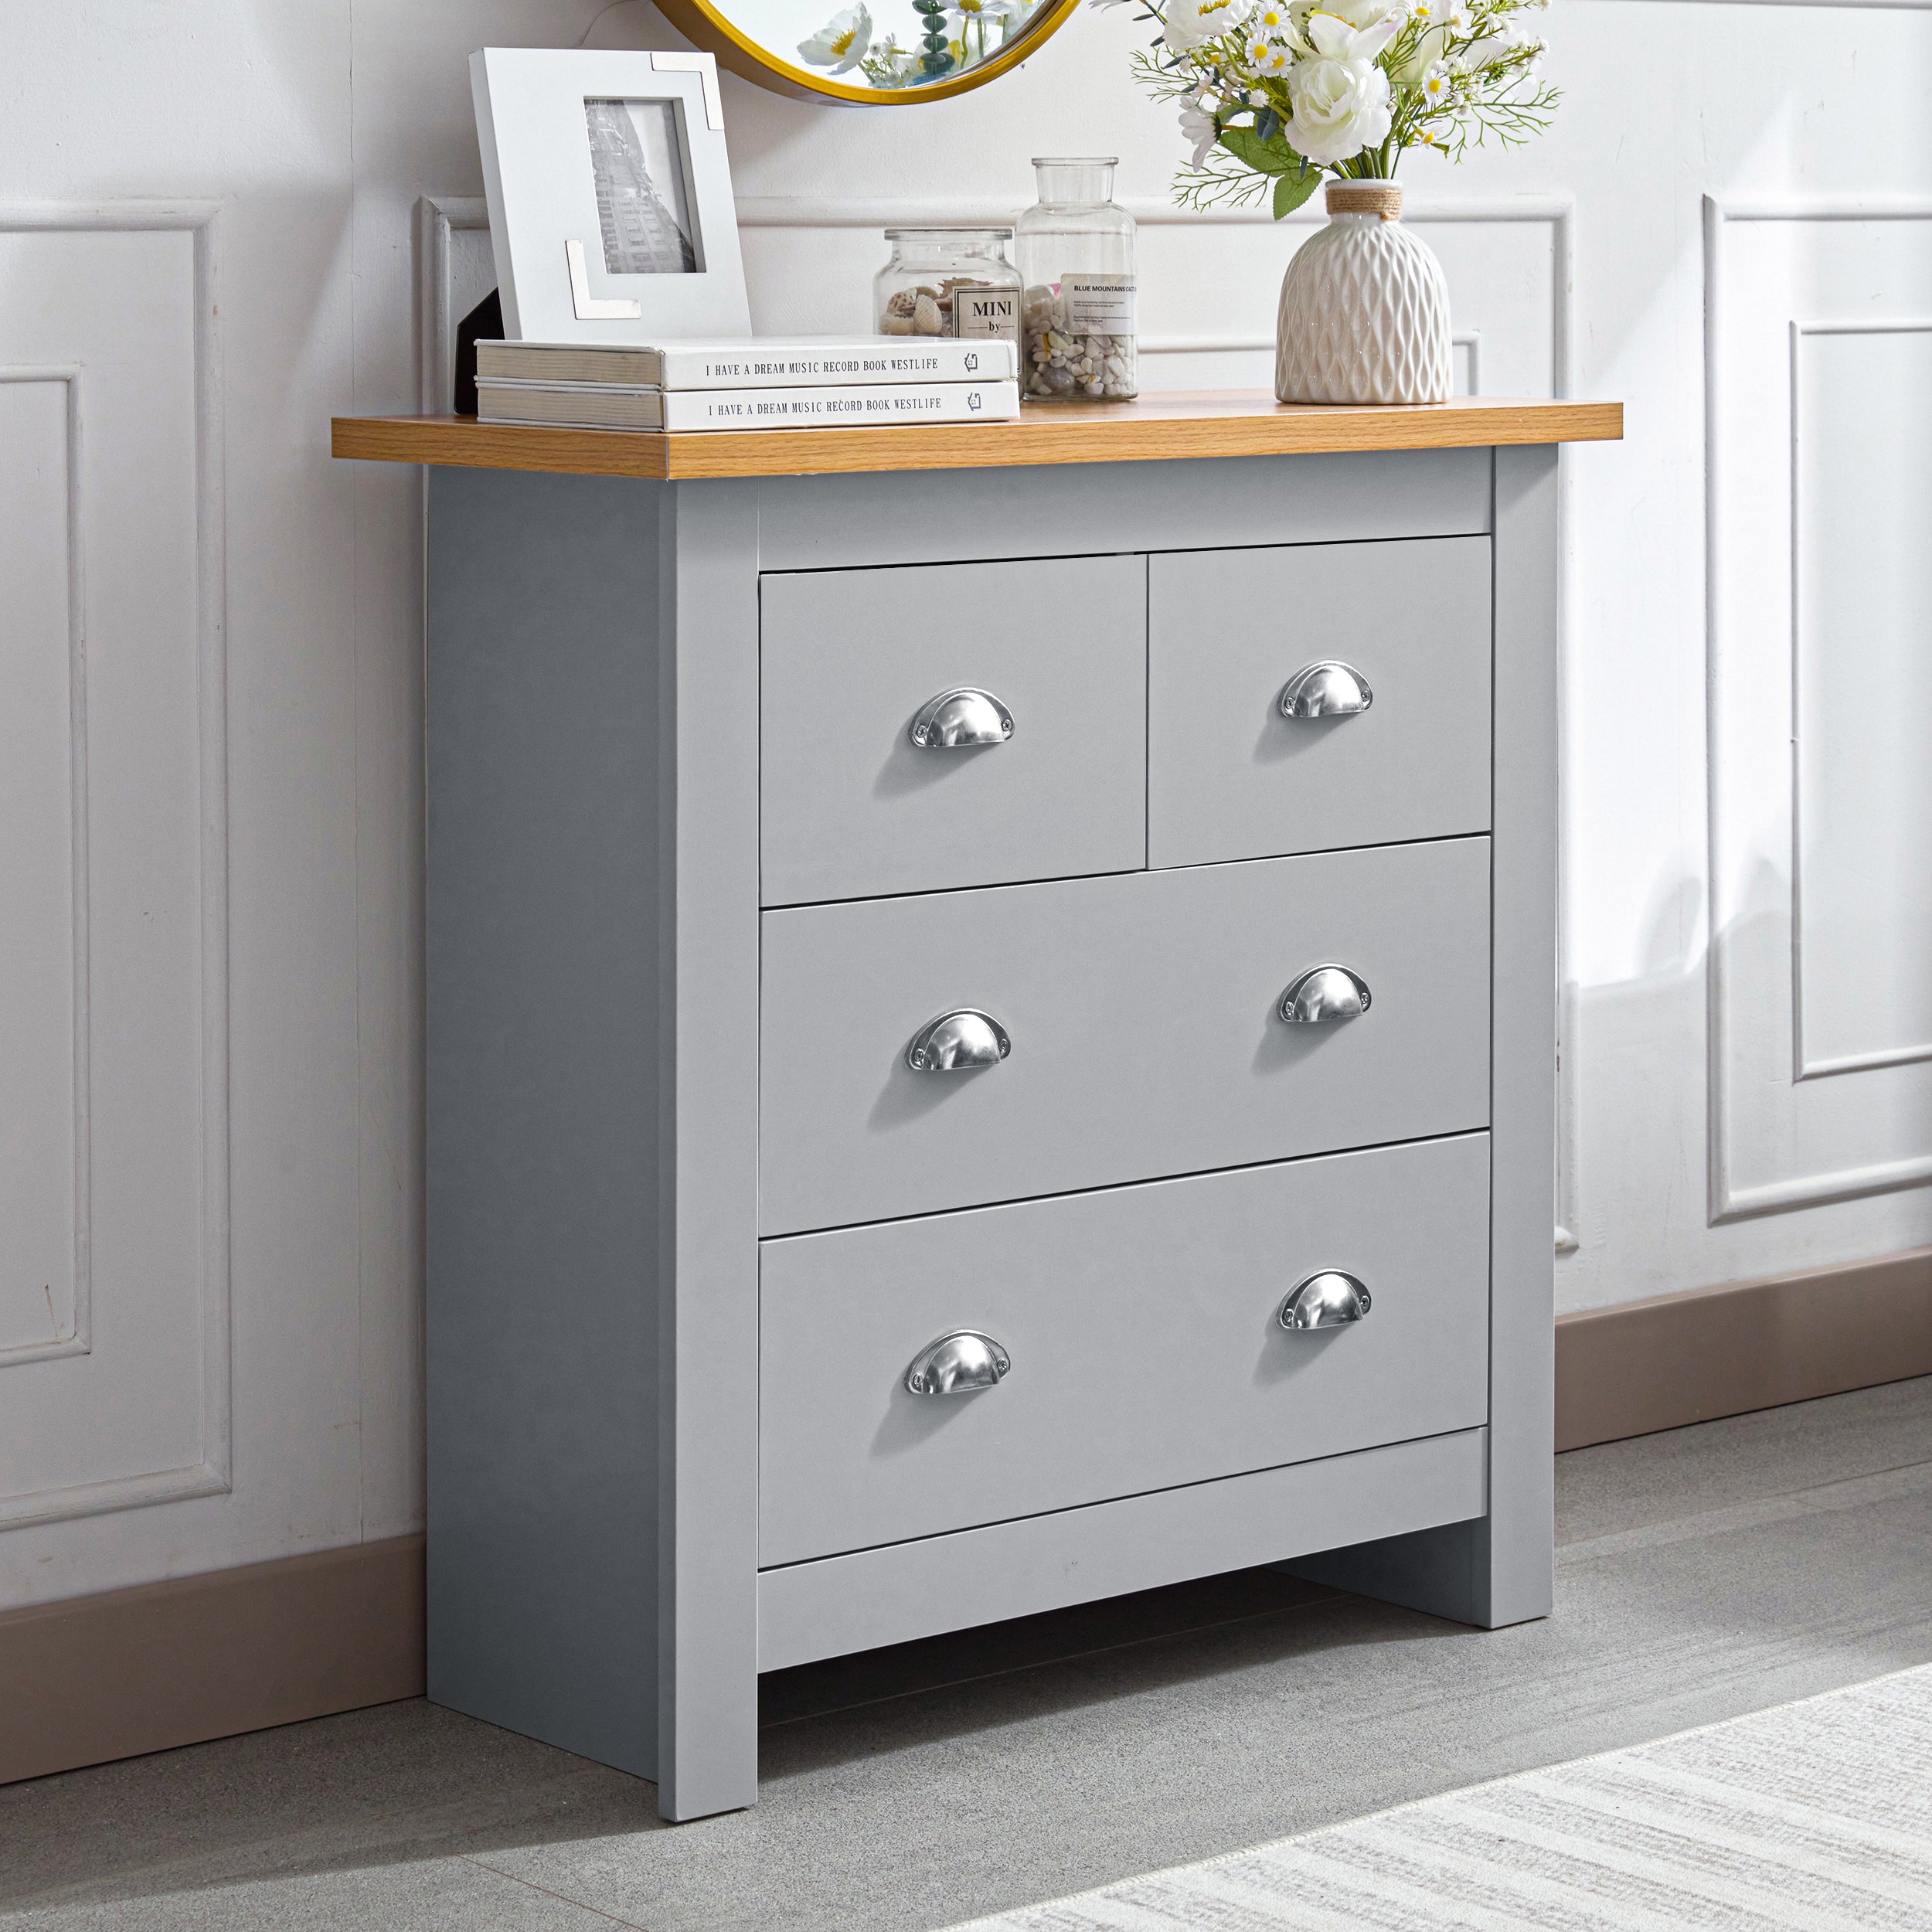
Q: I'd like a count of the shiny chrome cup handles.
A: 6